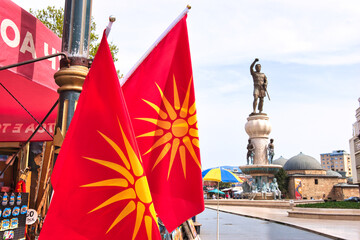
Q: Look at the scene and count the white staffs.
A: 2